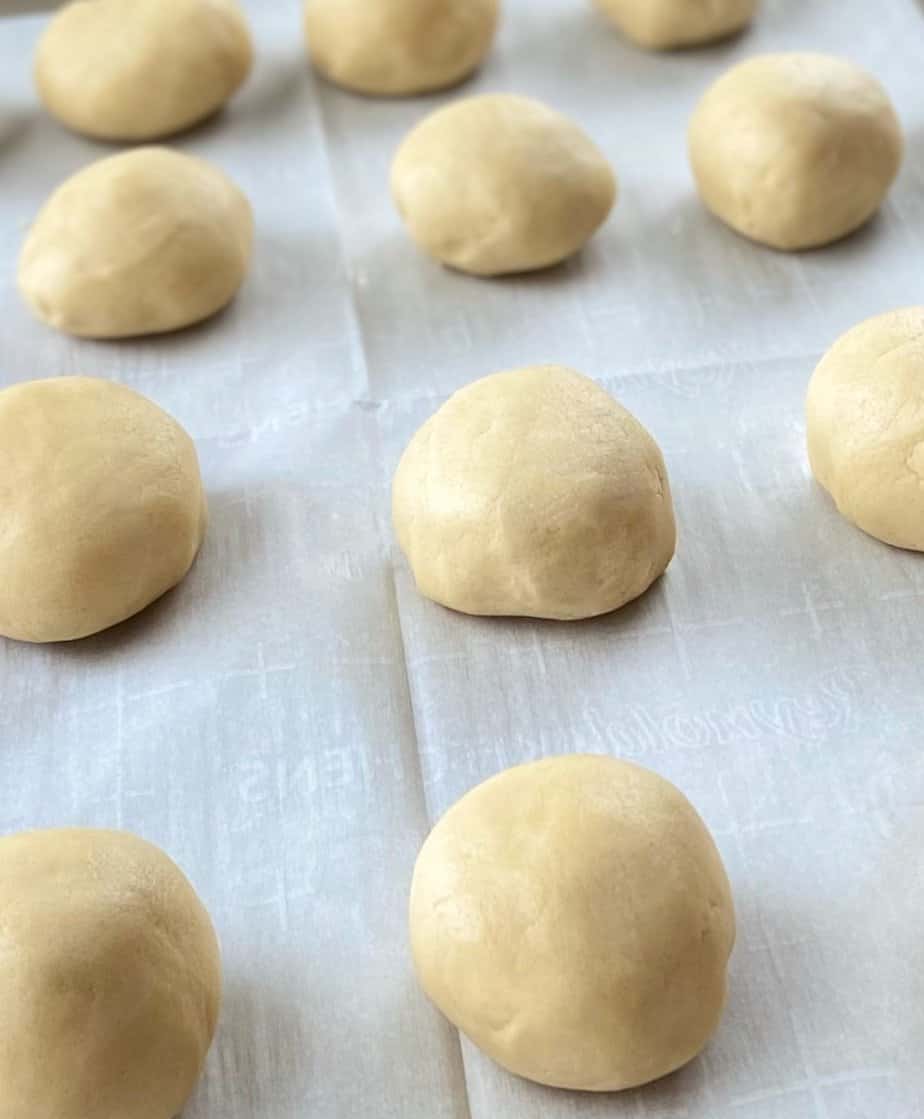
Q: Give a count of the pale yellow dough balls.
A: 11